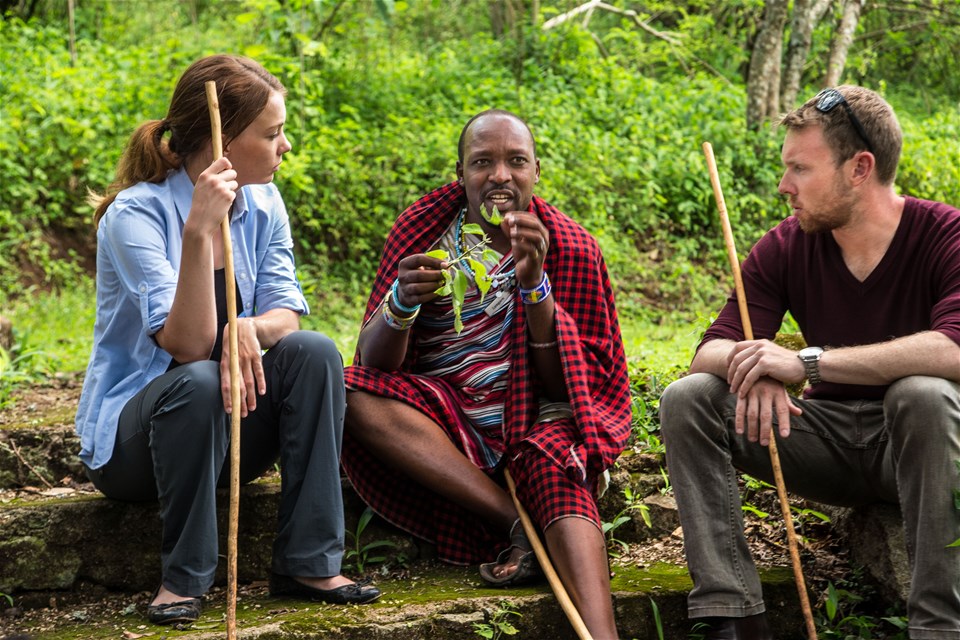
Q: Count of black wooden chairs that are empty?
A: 0